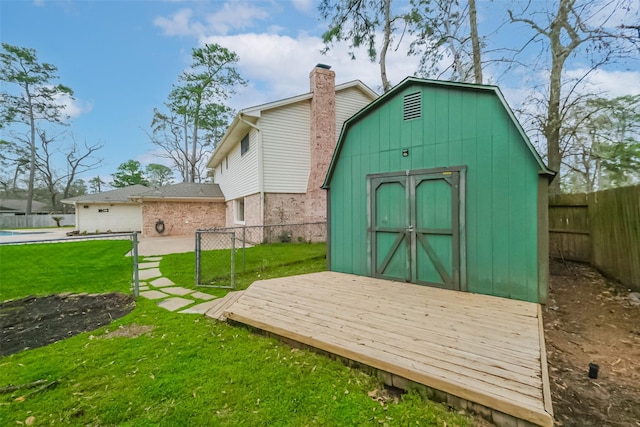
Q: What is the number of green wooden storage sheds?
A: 1